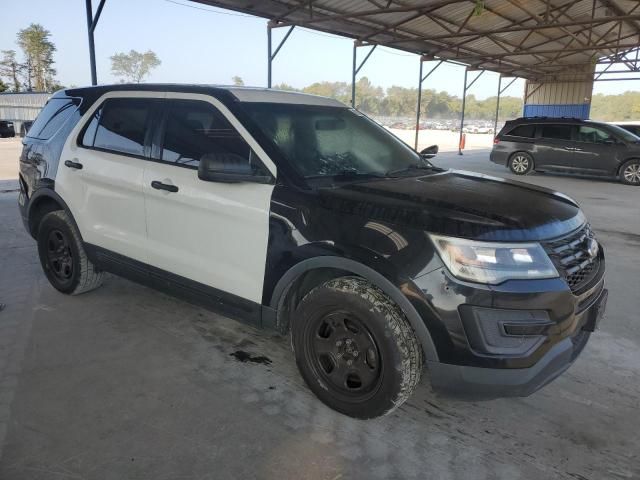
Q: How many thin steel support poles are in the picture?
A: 6